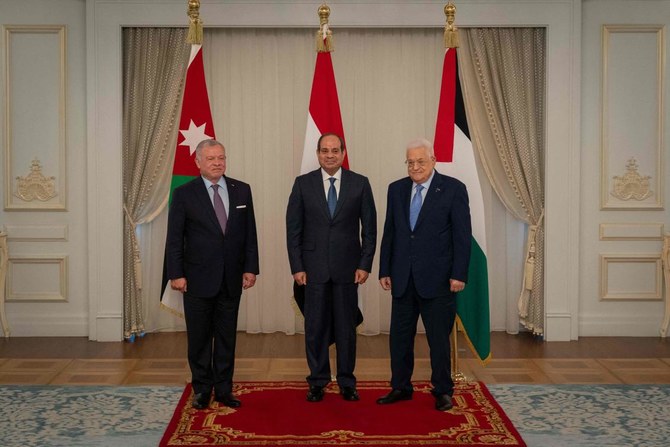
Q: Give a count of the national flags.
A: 3